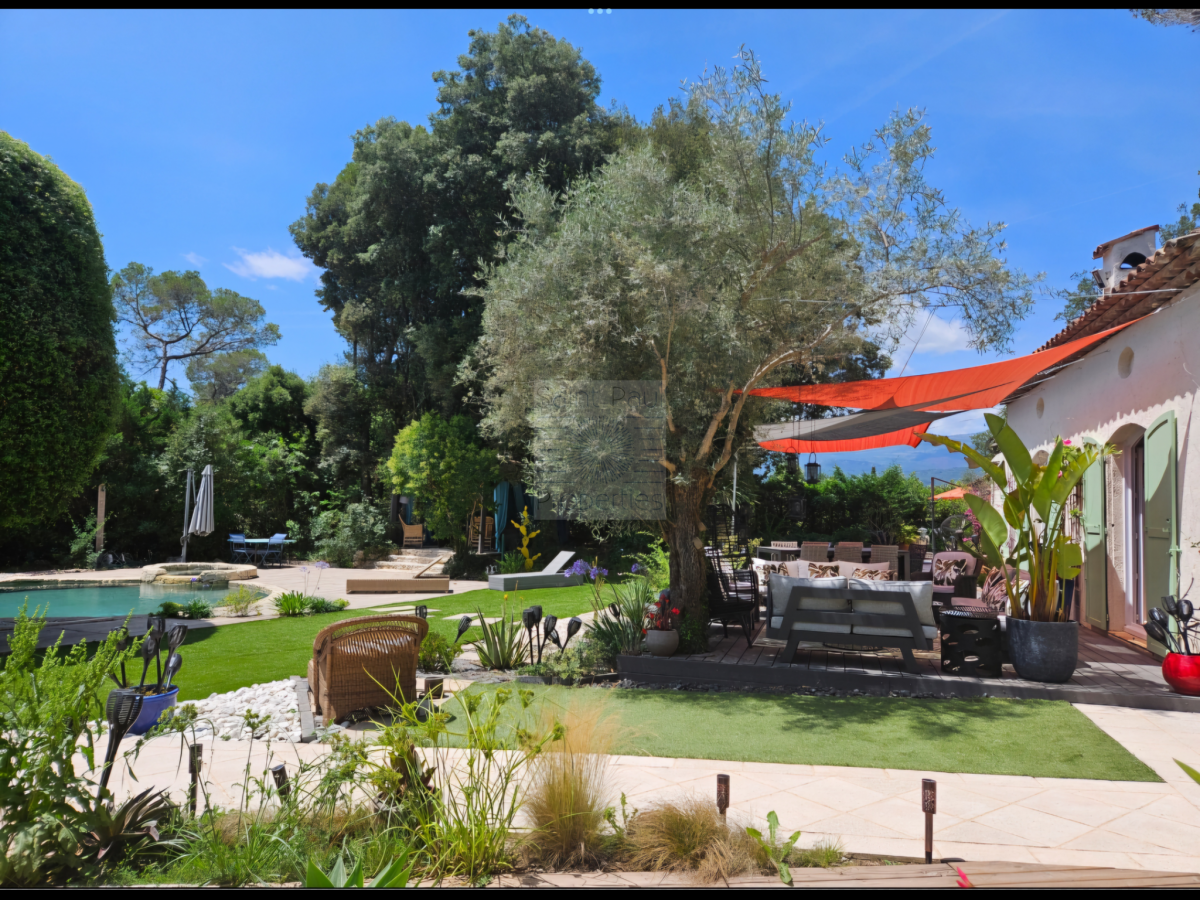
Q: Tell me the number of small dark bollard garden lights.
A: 4